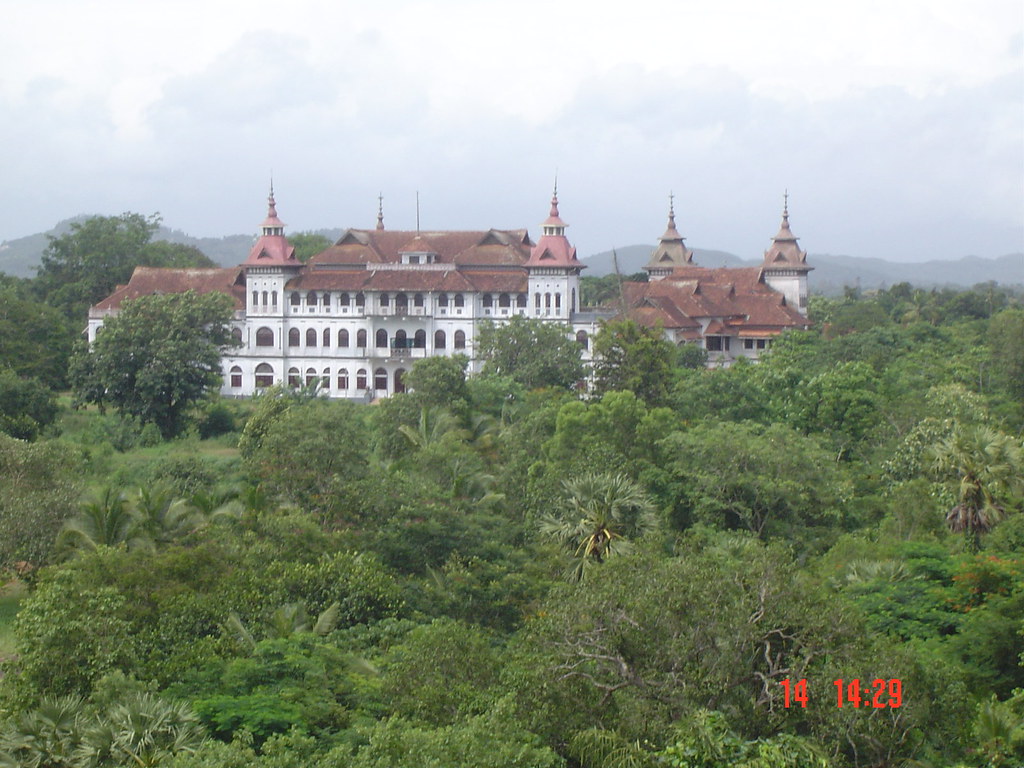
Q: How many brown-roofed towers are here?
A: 2